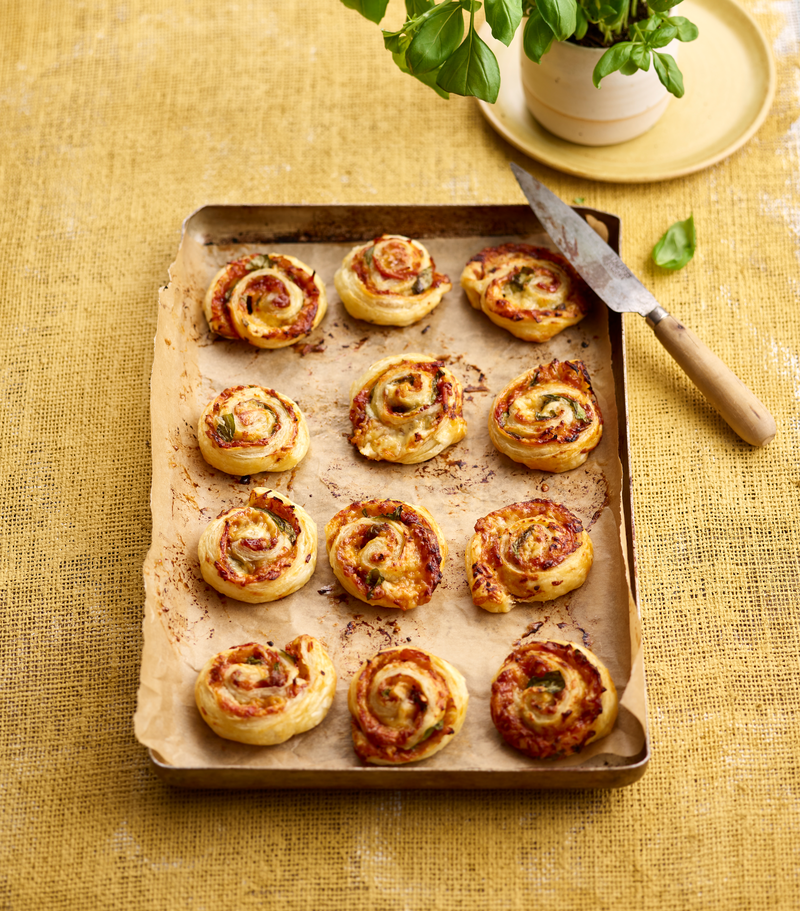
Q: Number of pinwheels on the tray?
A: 12